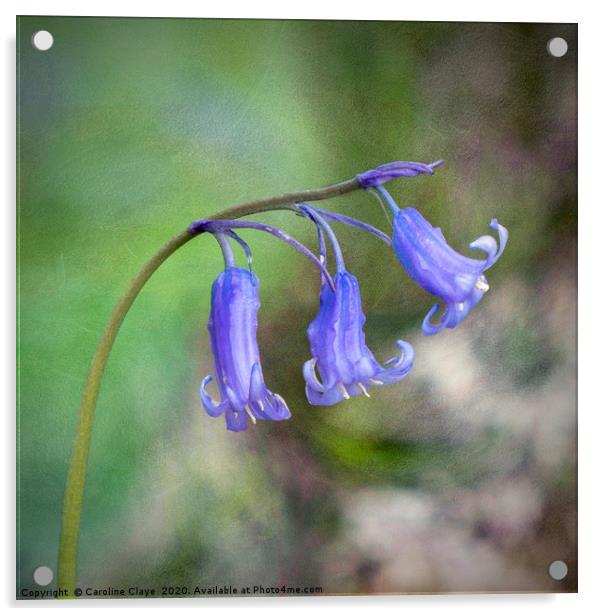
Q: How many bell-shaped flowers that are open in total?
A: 3